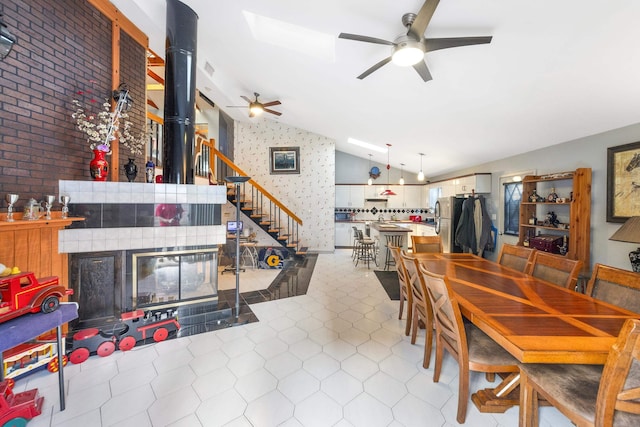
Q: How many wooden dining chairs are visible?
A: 8